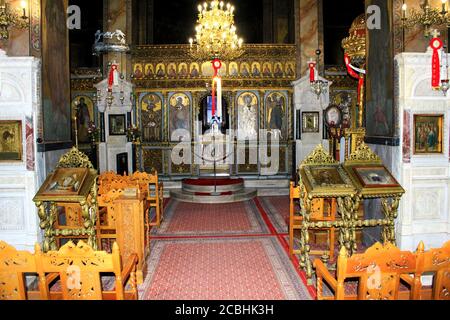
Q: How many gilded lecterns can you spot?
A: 3